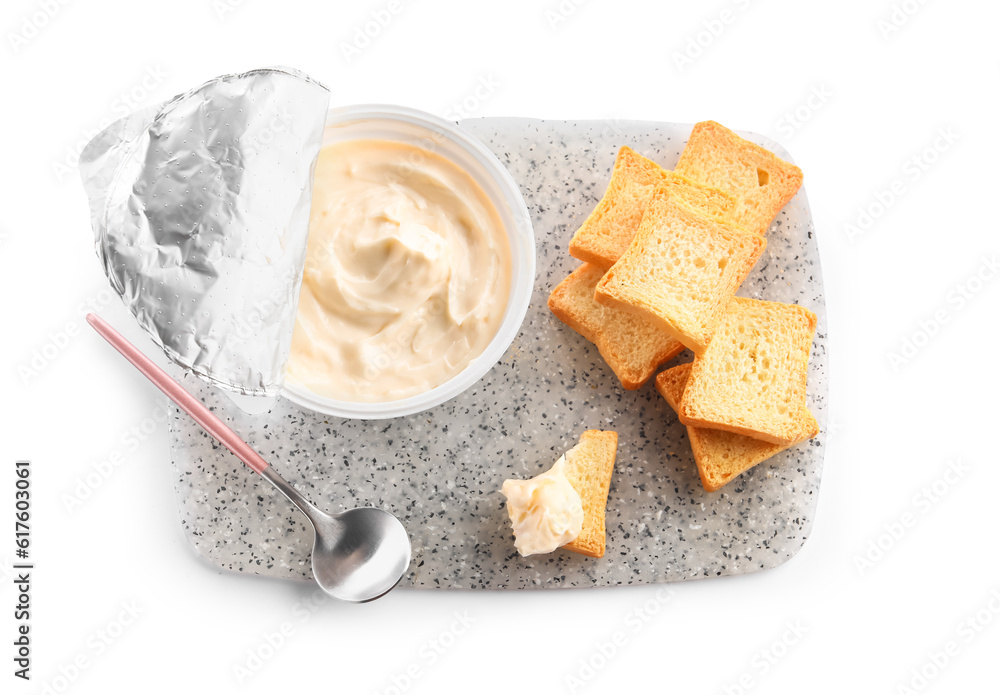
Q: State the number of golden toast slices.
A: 7